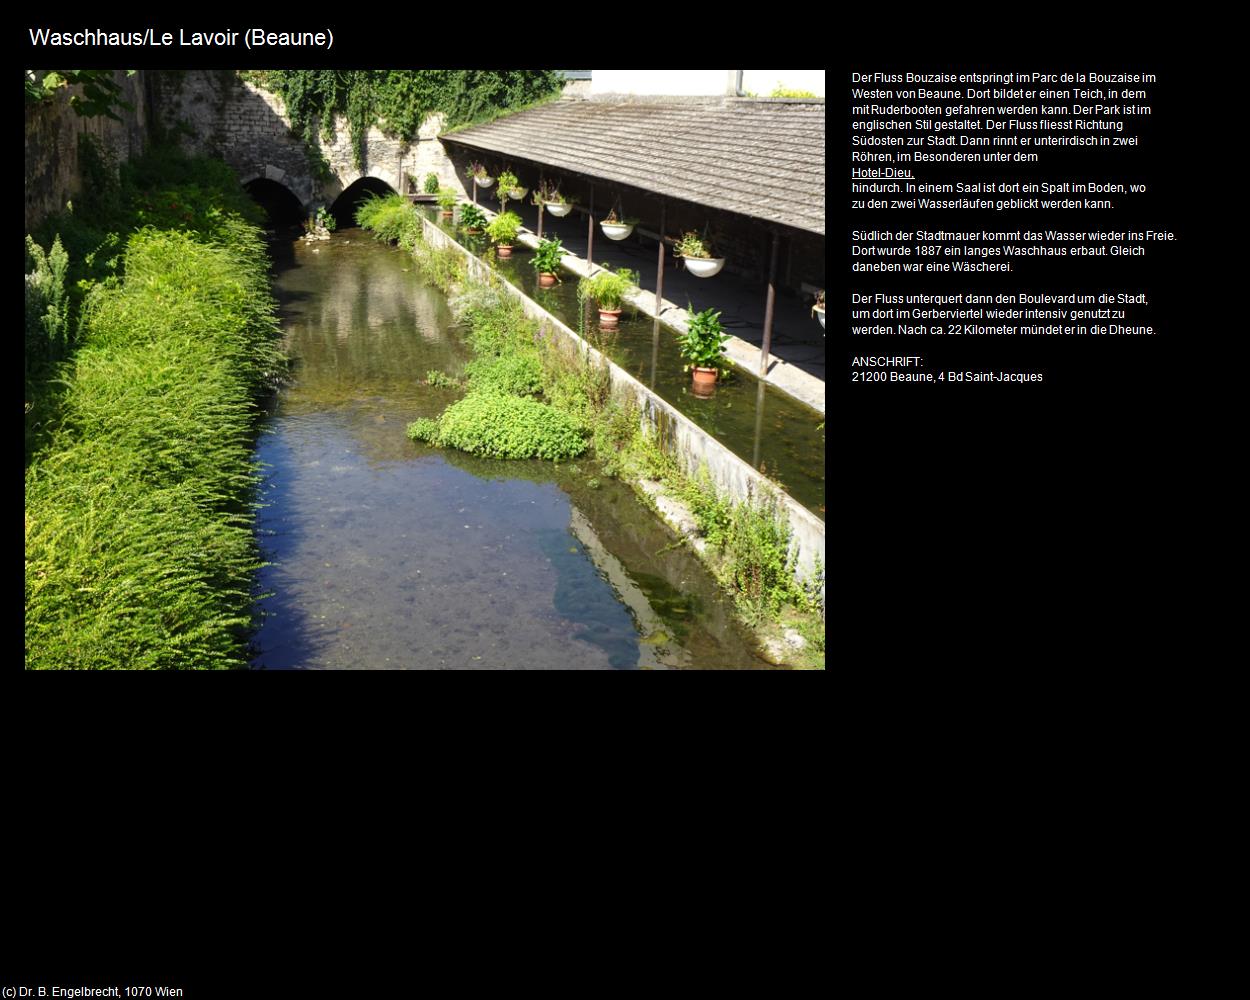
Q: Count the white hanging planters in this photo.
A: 6